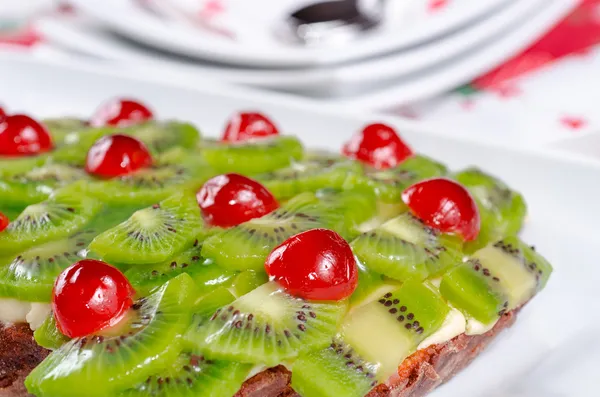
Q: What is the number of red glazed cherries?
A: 11